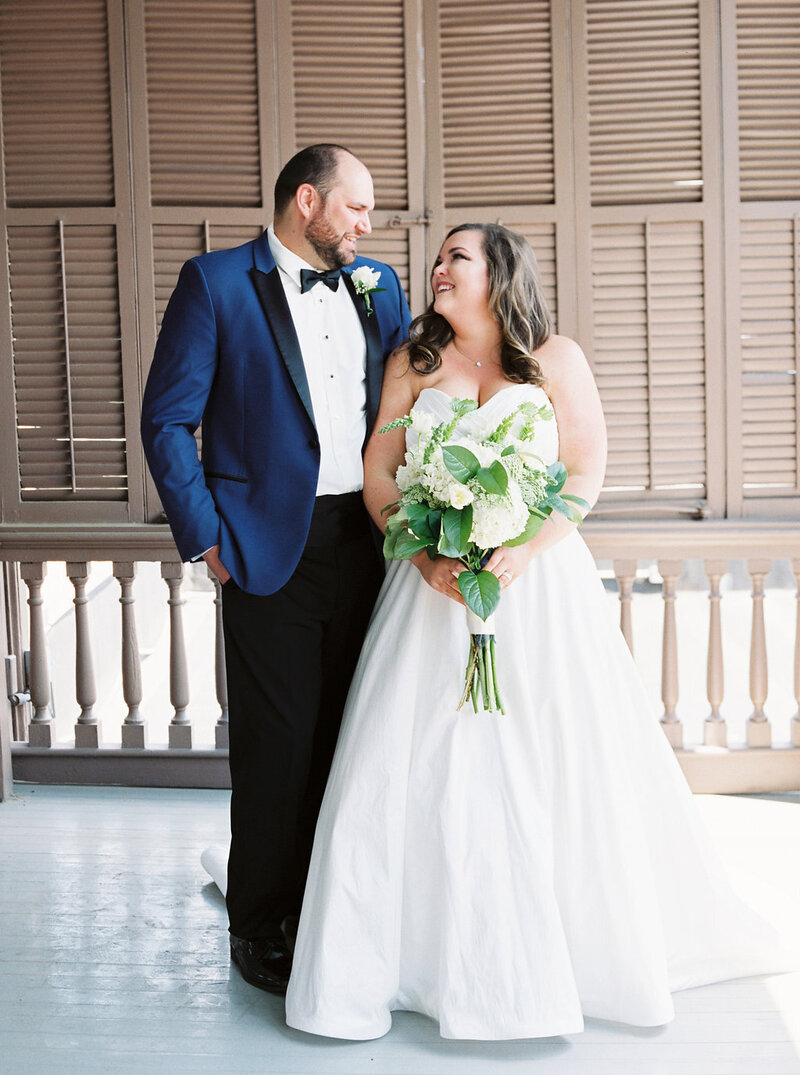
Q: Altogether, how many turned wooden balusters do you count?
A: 10